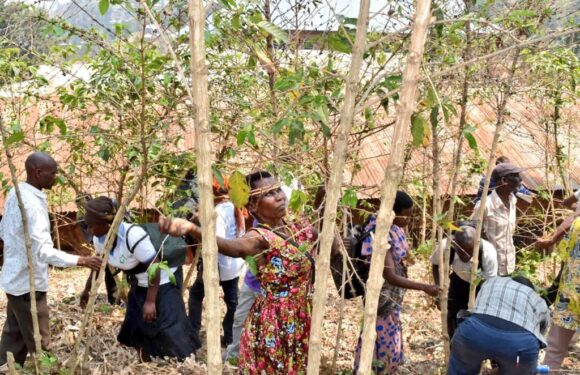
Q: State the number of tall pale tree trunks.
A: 3